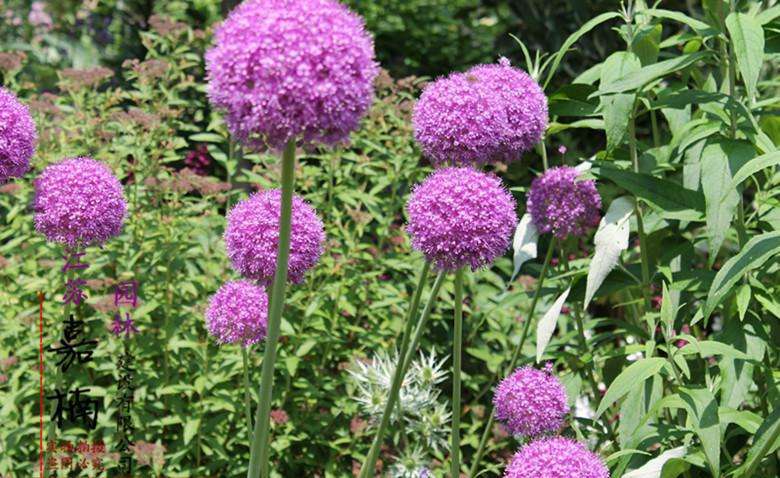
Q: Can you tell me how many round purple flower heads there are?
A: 11